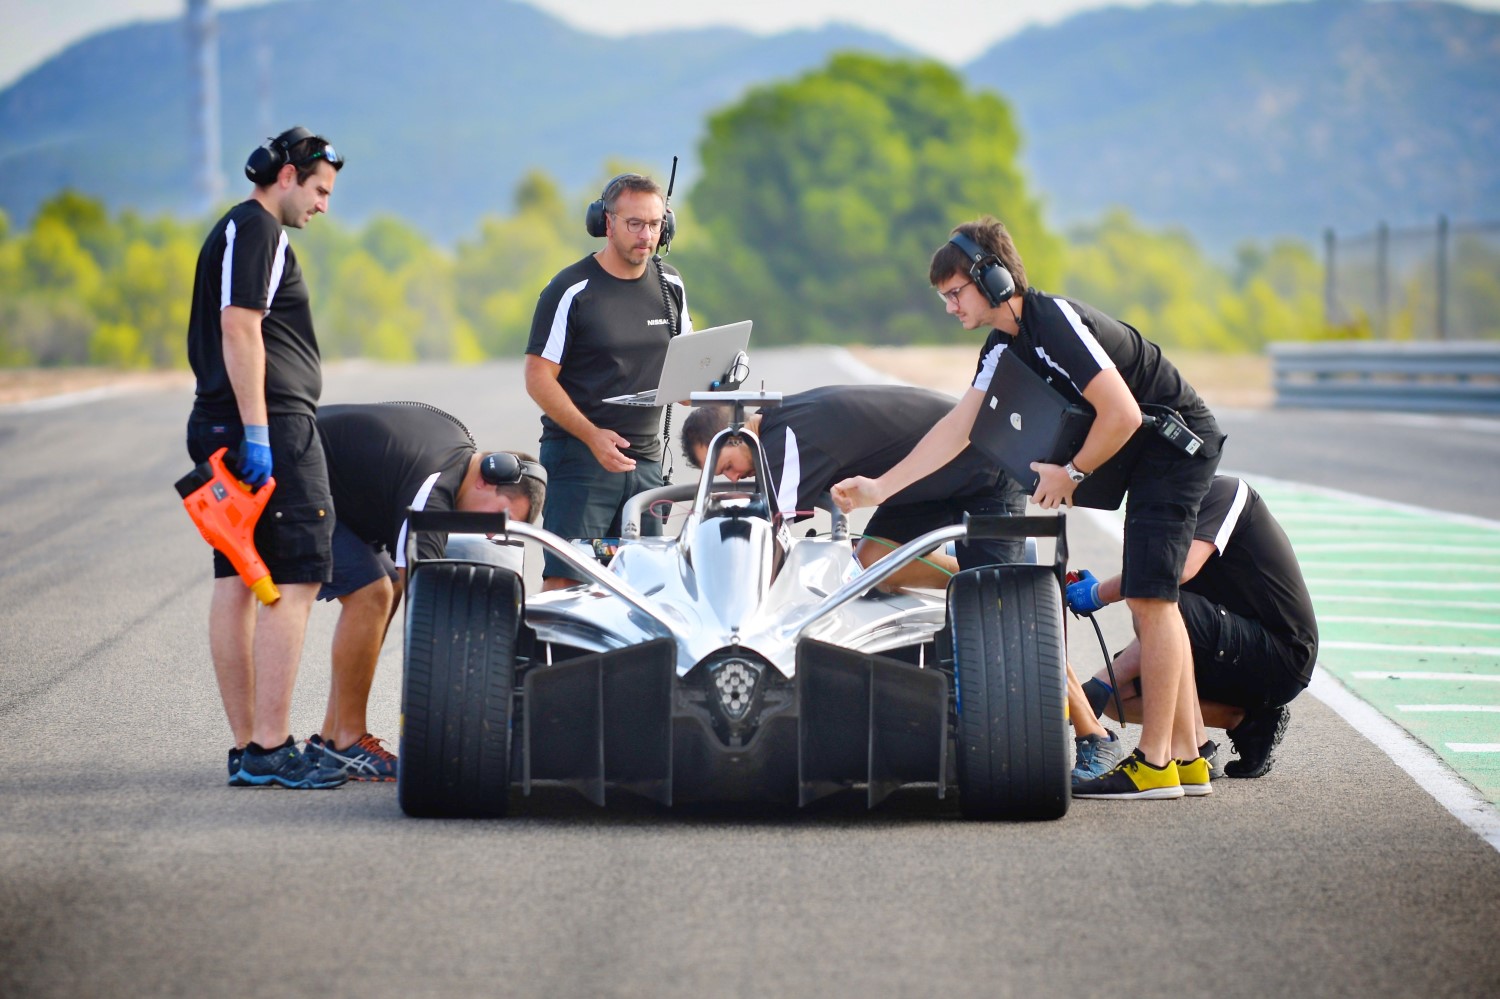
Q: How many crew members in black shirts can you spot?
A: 6